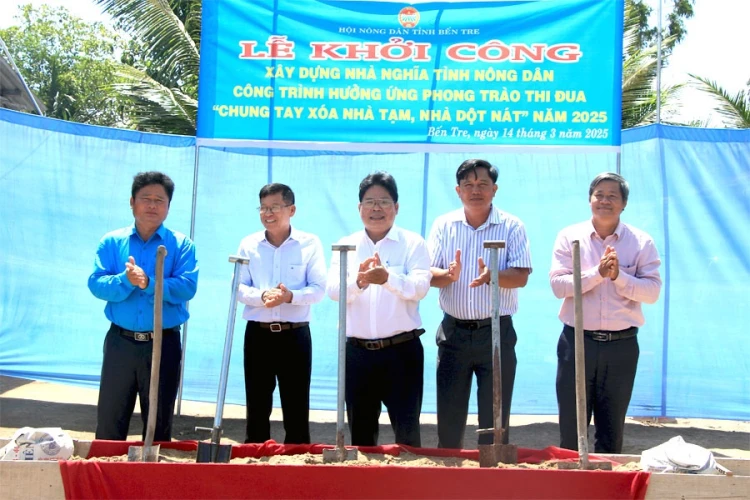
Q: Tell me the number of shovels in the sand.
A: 5